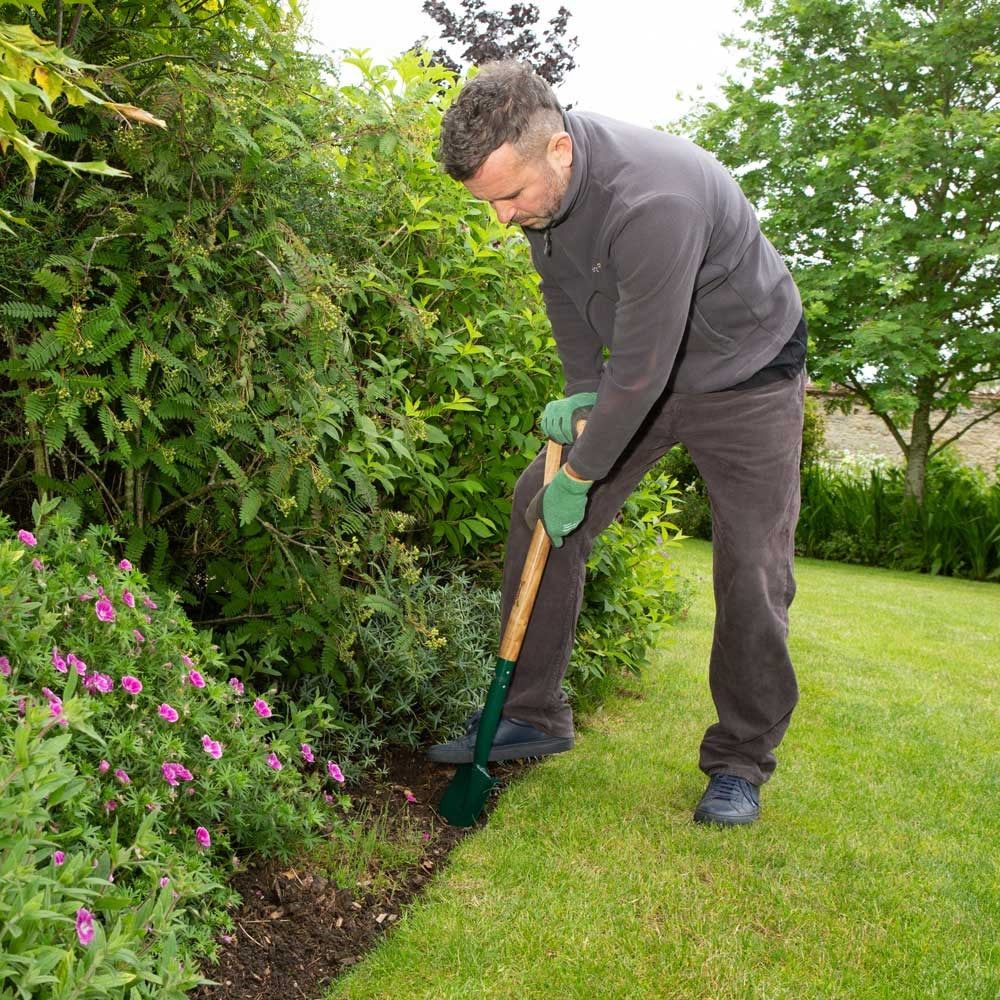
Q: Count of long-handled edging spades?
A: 1